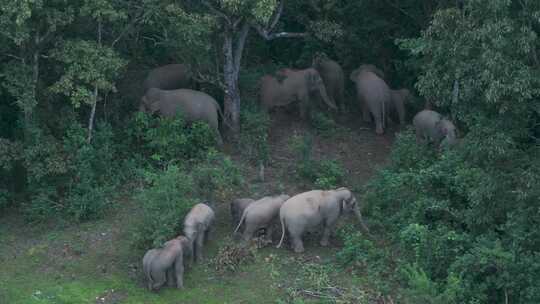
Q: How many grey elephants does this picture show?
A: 12